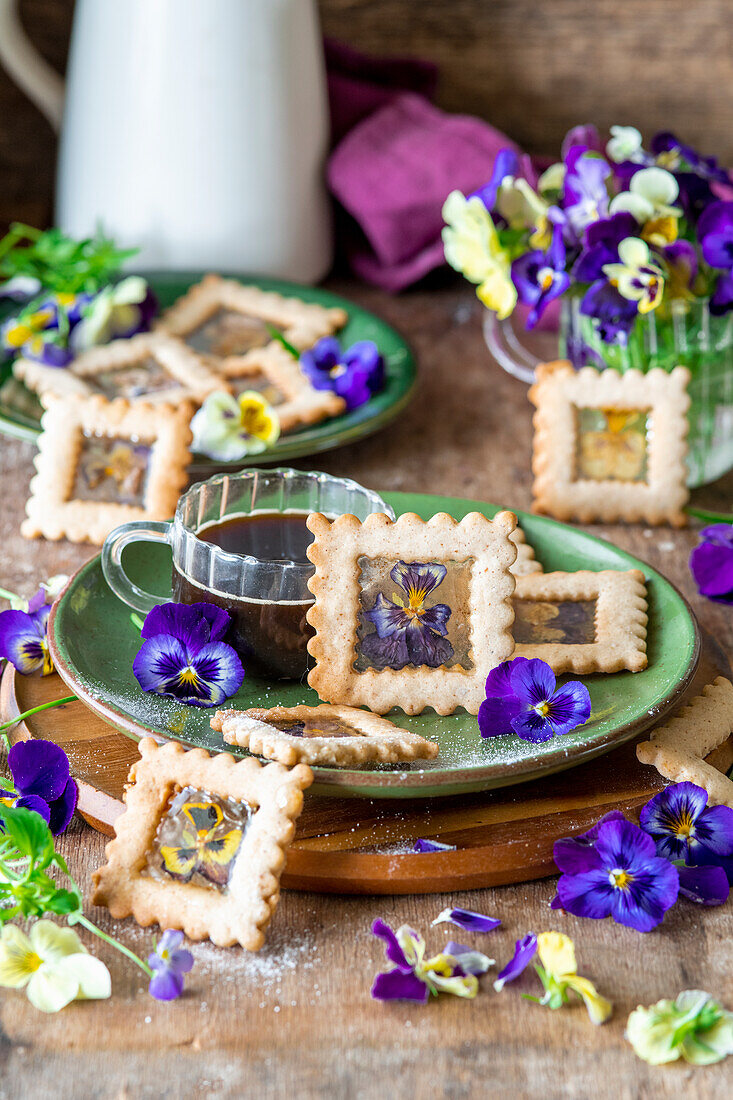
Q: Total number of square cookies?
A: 11